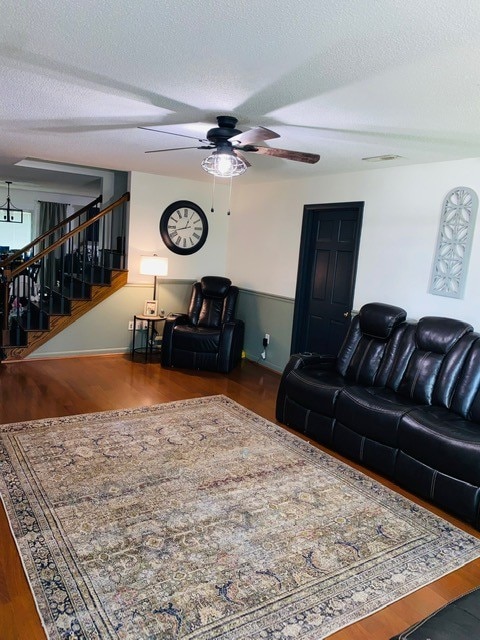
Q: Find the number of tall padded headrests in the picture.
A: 3